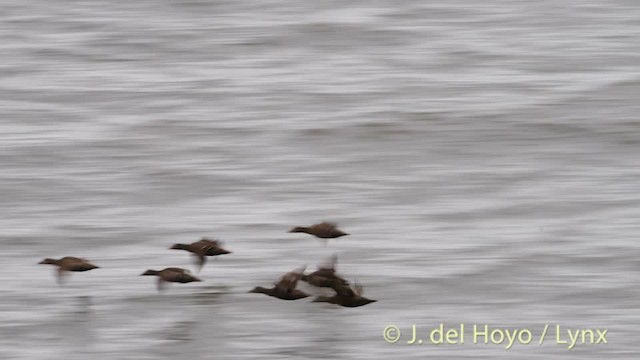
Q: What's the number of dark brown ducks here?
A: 7